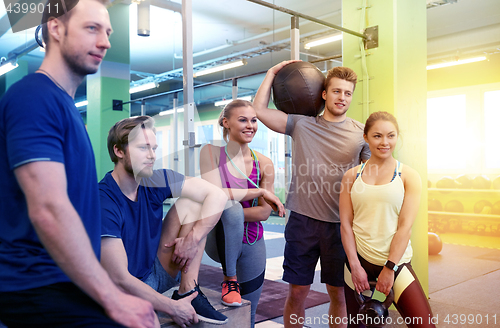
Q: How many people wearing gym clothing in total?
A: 5